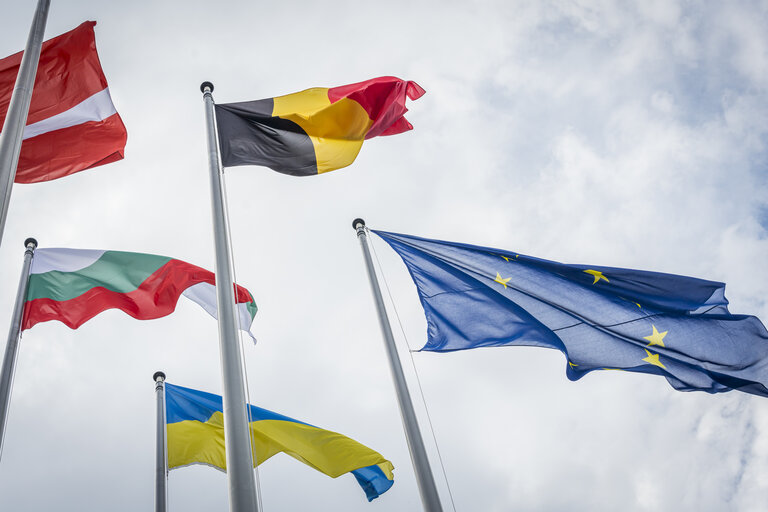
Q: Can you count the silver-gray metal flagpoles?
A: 5